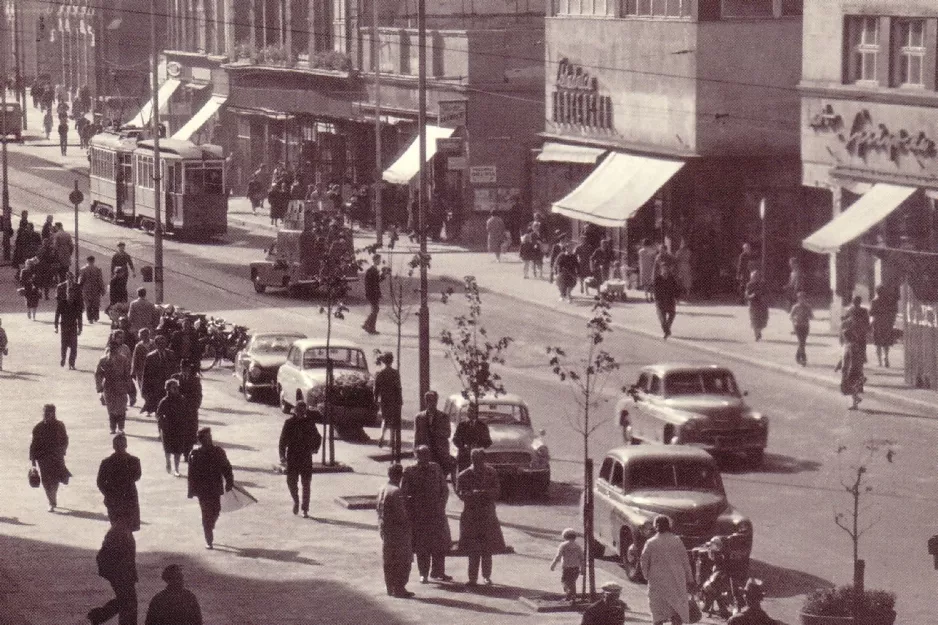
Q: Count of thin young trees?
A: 5